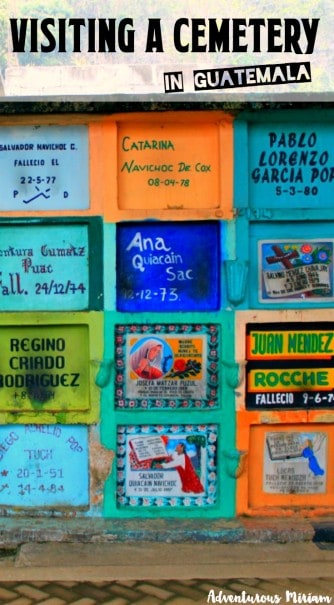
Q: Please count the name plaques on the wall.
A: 12